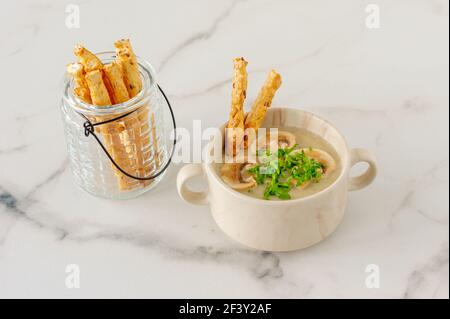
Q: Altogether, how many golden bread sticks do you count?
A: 7